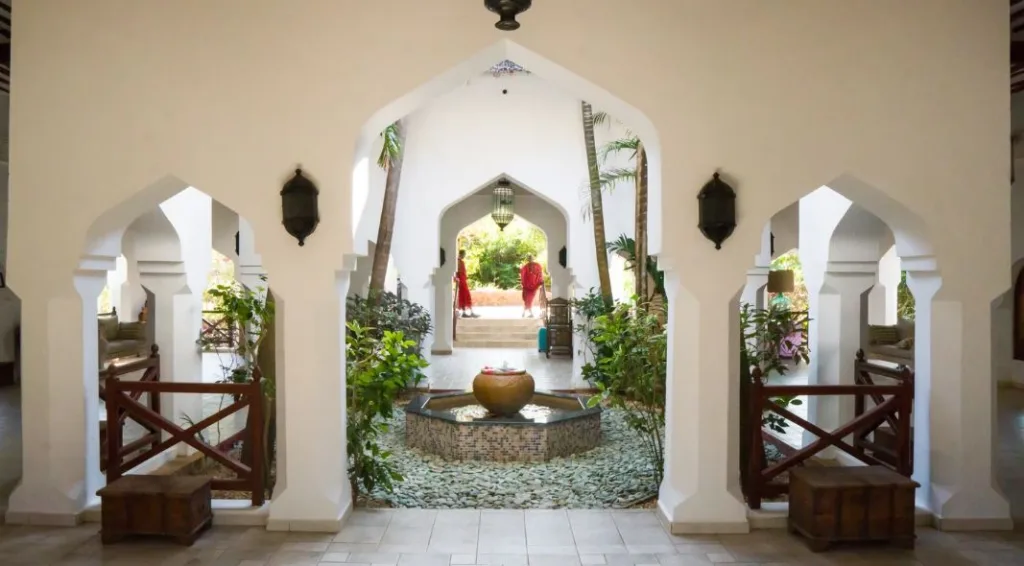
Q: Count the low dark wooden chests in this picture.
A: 2